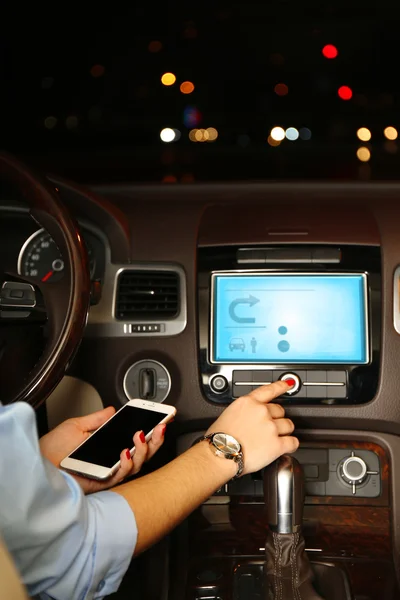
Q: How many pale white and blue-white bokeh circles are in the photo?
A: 3